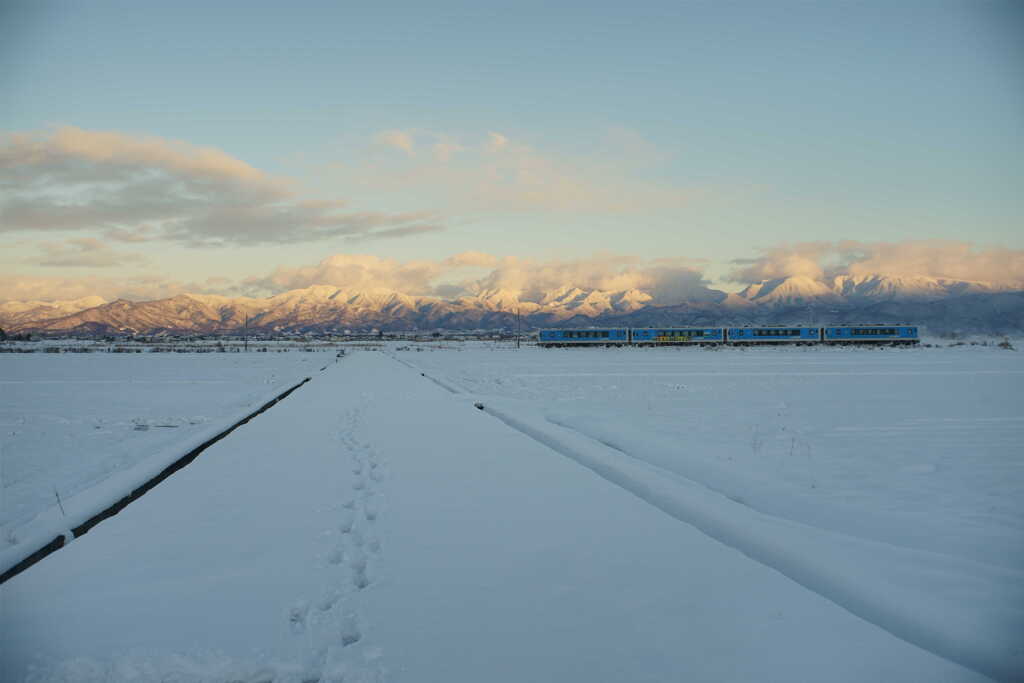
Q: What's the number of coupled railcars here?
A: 4